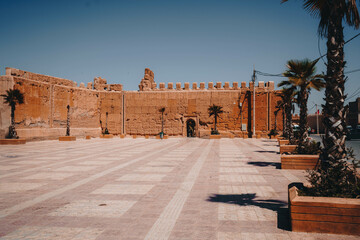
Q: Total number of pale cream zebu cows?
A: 0